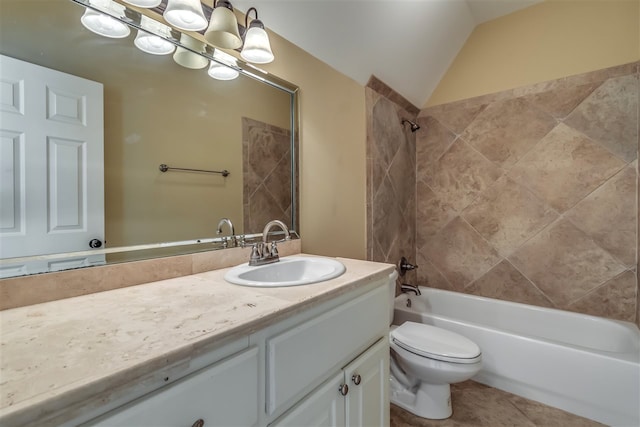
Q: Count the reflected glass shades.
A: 4